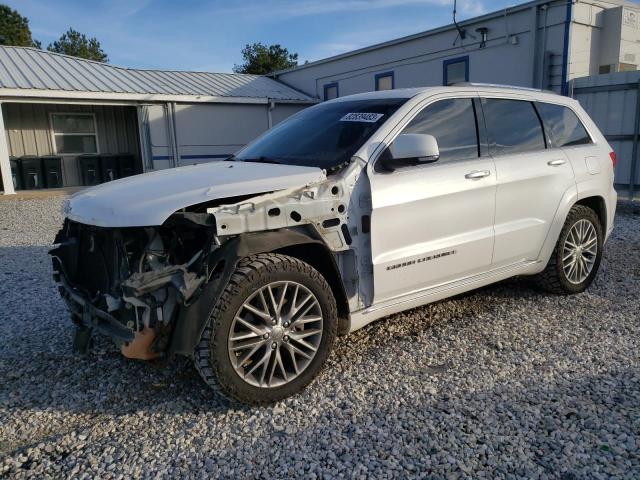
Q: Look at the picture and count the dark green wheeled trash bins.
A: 6